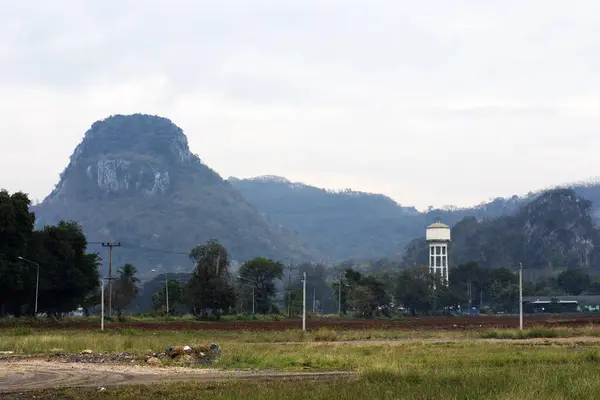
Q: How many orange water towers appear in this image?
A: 0